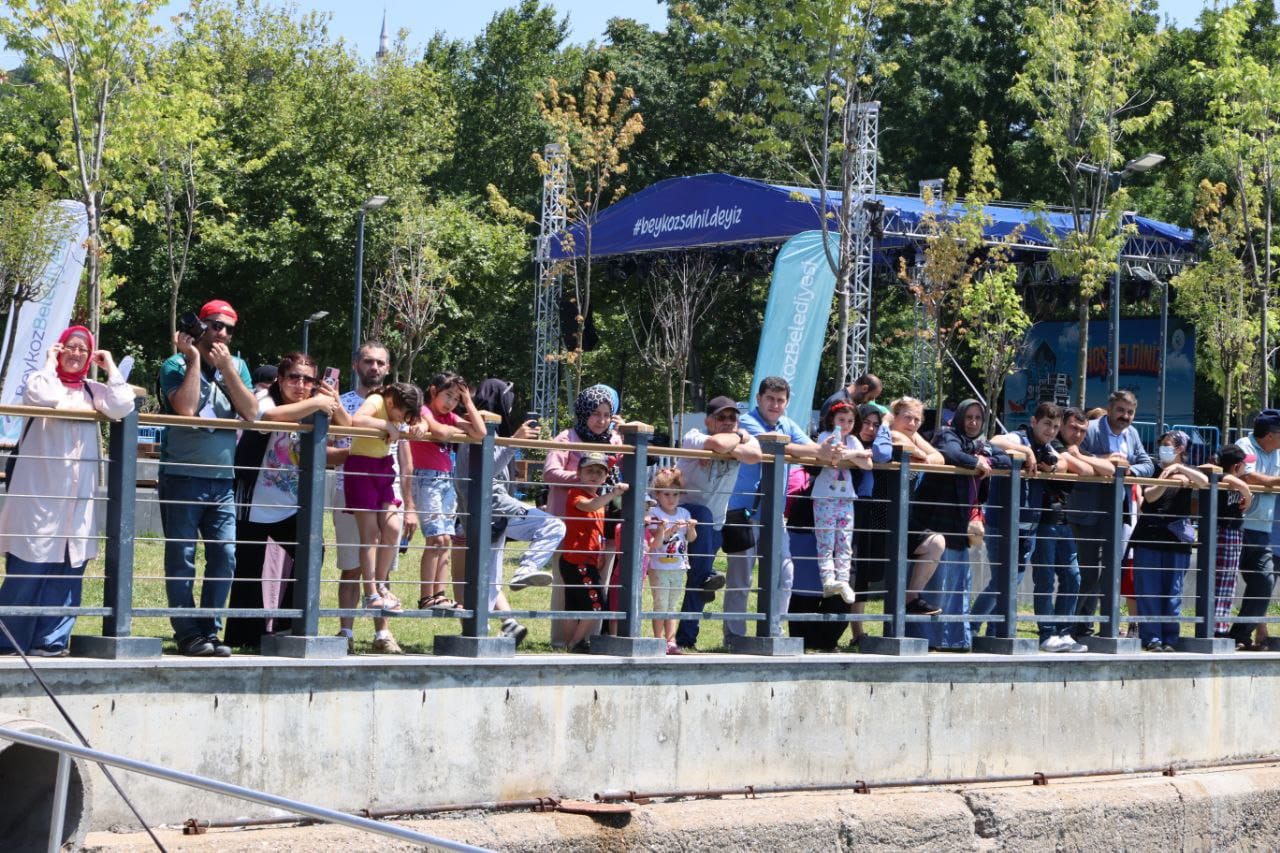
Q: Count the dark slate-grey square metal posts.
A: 9